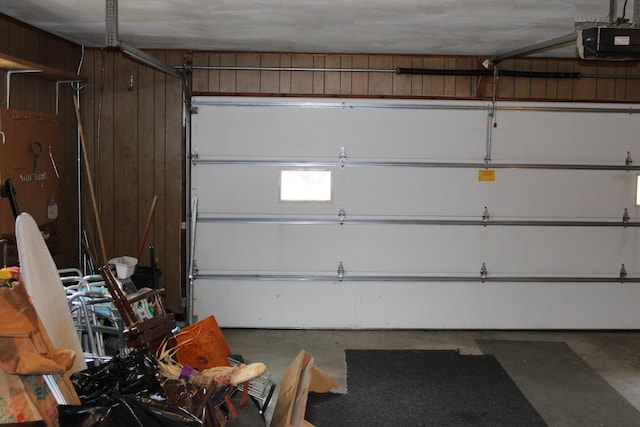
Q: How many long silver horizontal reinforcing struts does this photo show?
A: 4